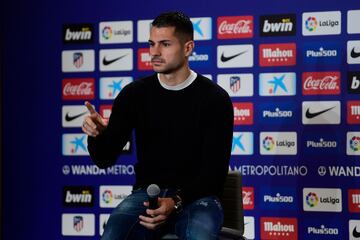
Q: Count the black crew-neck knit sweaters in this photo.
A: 1